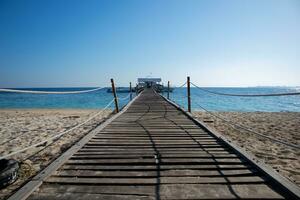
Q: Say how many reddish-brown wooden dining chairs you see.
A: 0